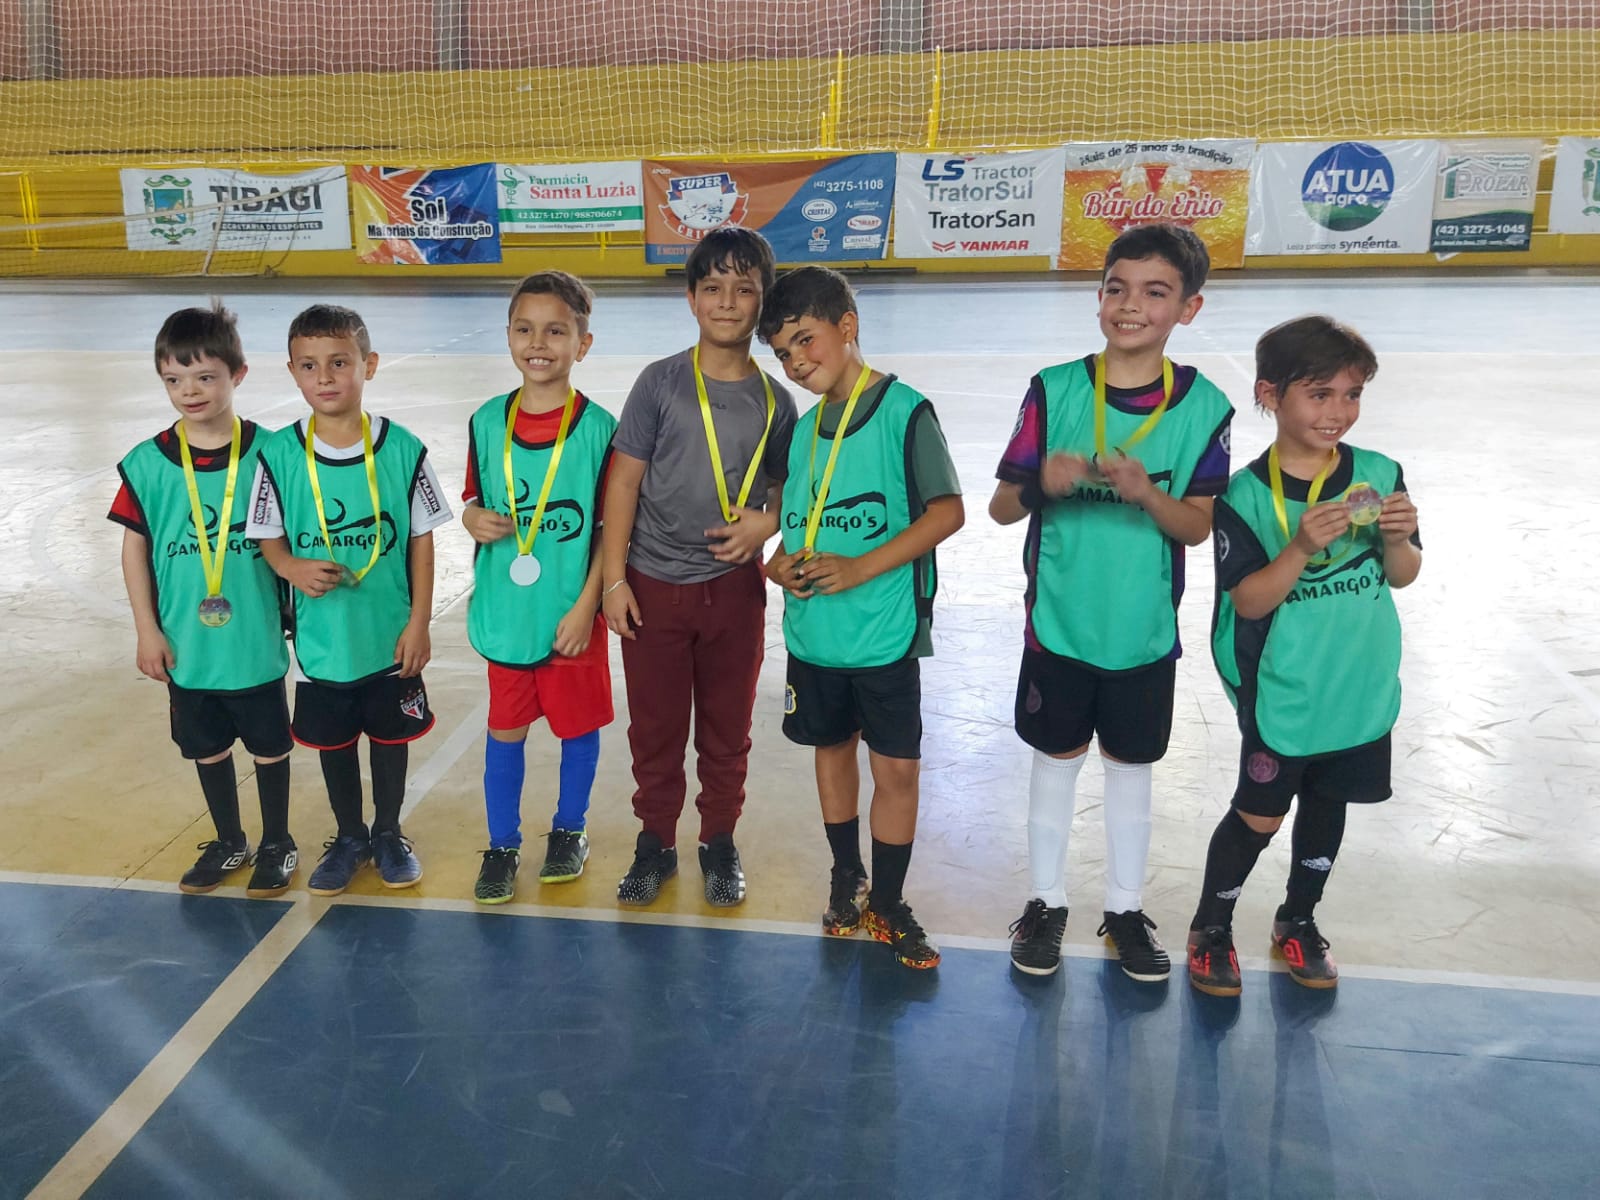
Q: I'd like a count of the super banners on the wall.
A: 1